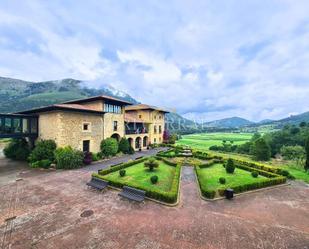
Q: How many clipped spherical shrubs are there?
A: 4